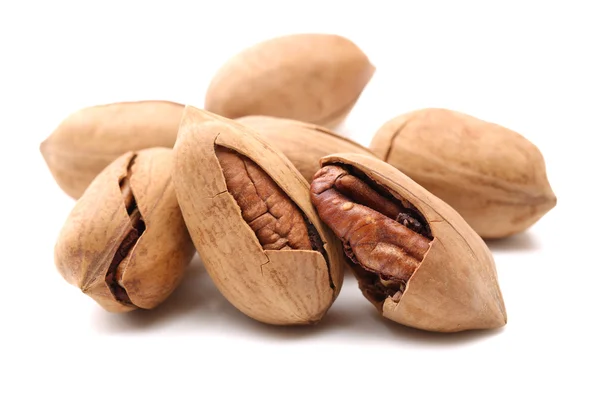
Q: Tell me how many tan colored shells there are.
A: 7